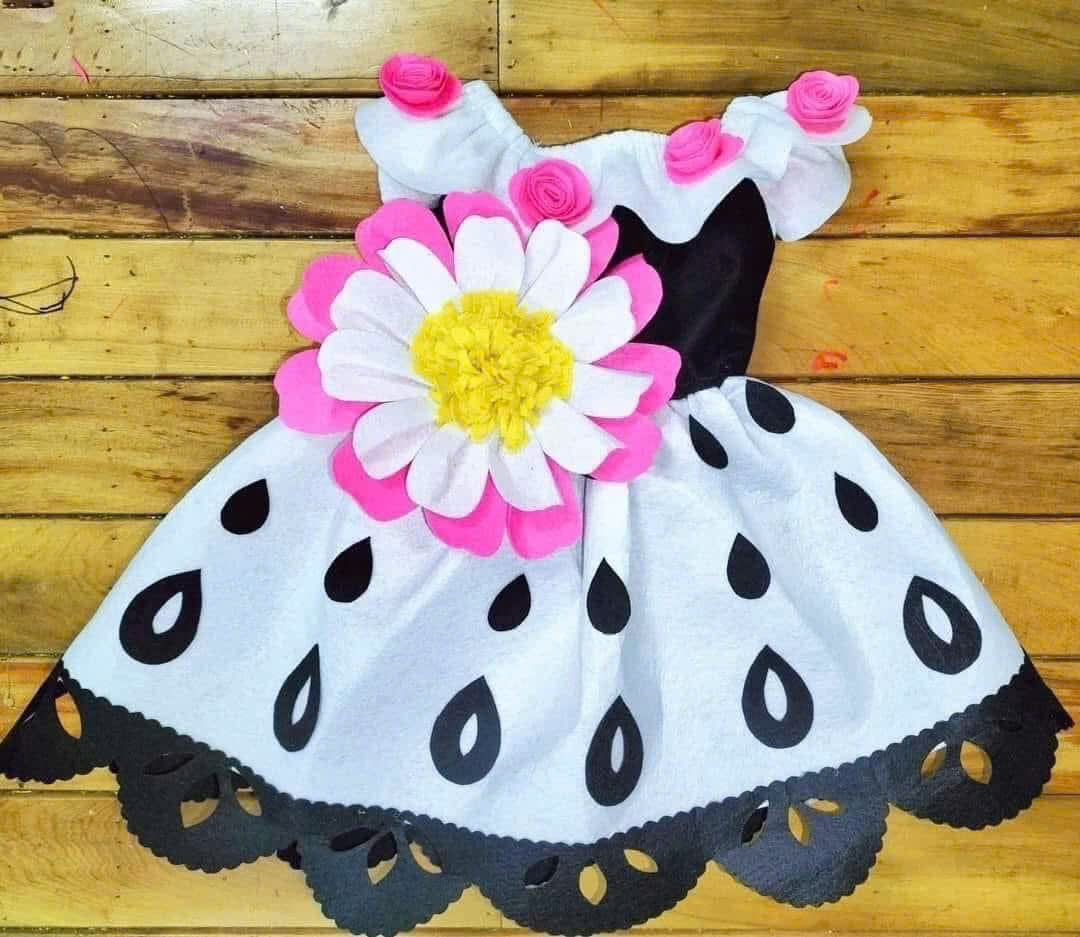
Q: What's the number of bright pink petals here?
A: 11